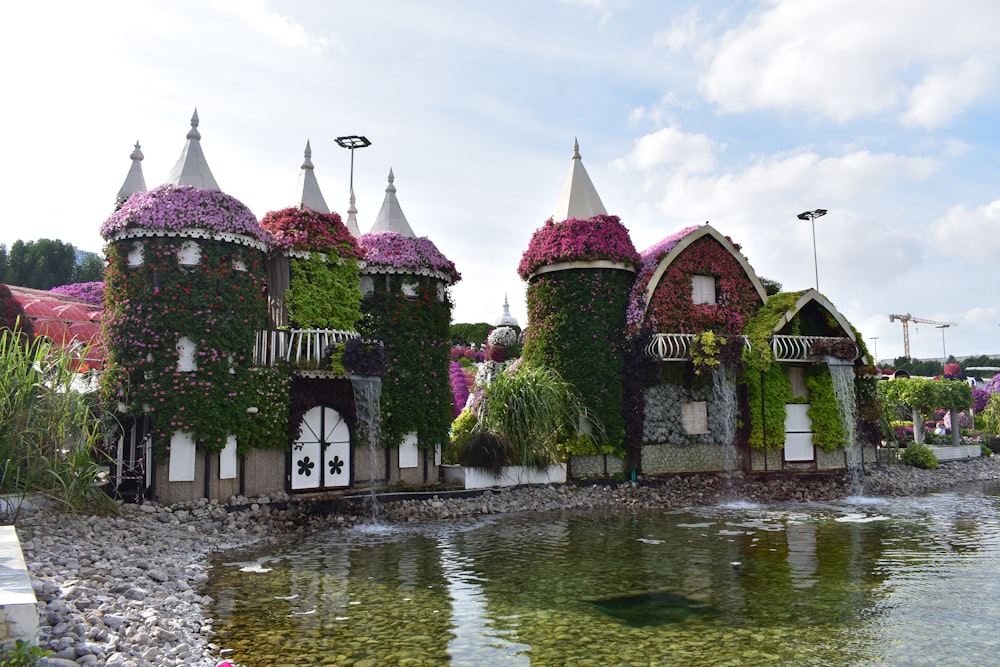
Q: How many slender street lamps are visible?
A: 4